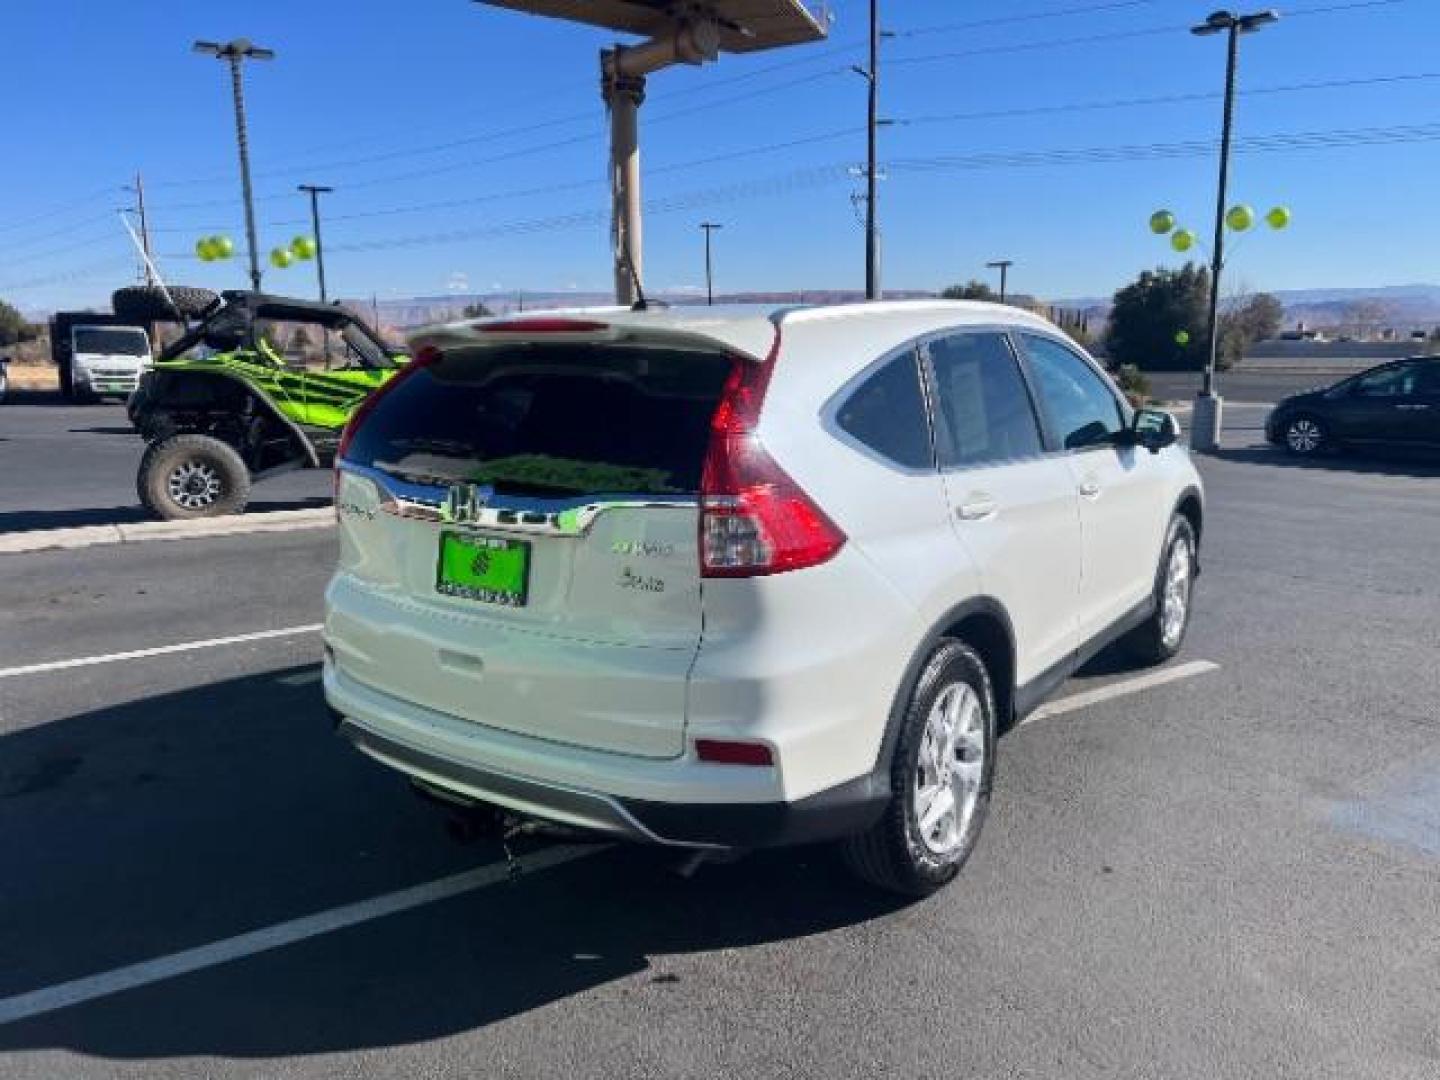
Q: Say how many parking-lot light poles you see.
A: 5